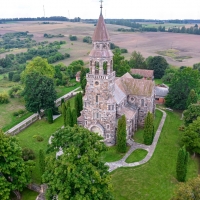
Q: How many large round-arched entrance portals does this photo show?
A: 1